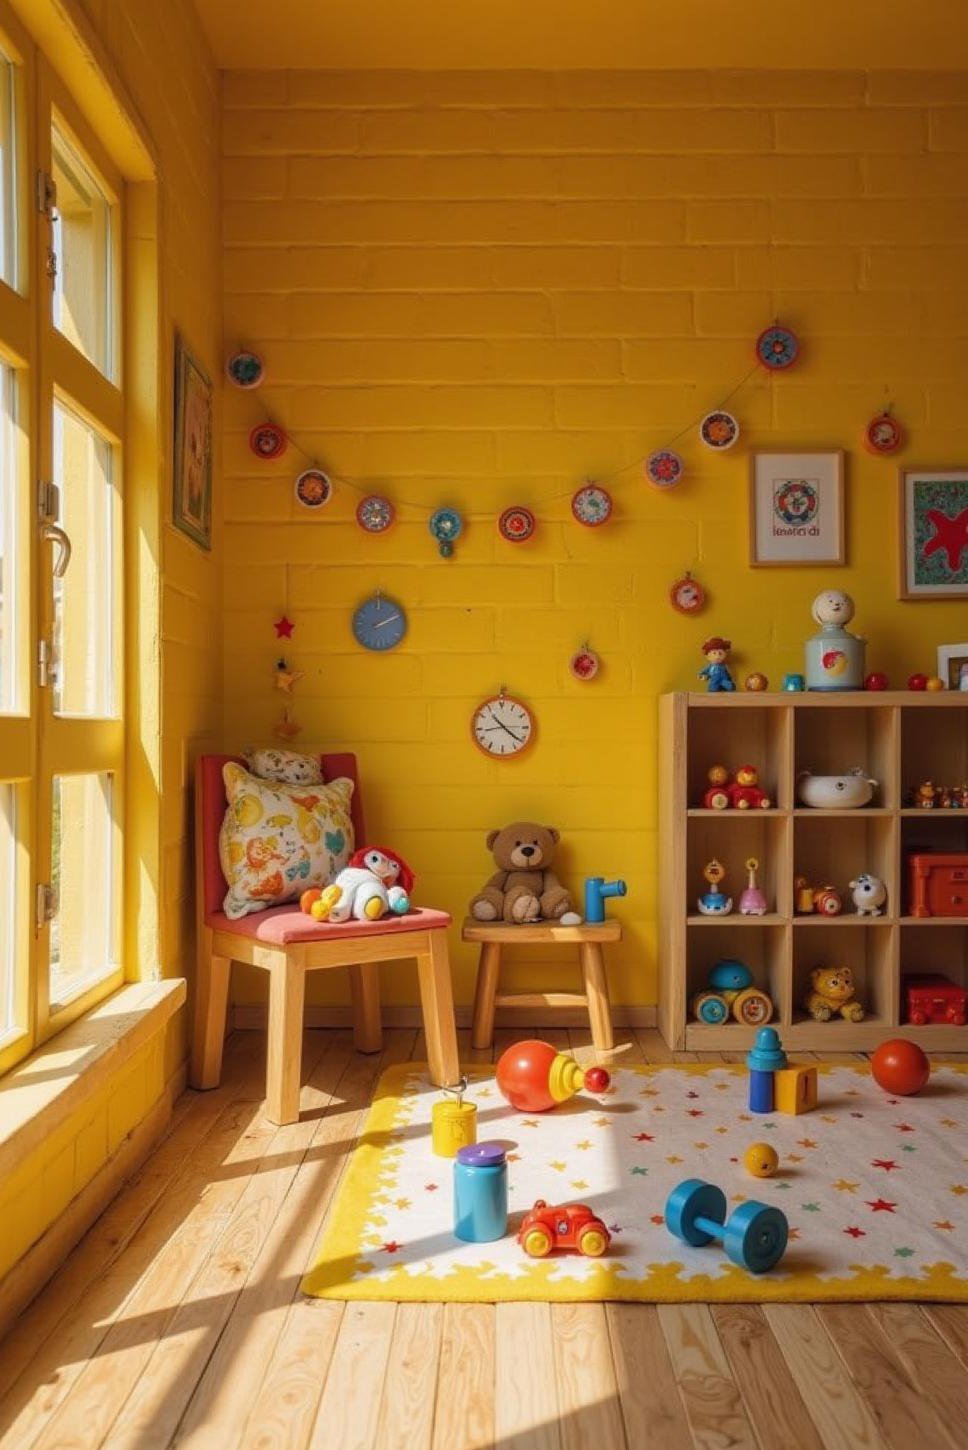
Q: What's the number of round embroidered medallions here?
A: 13